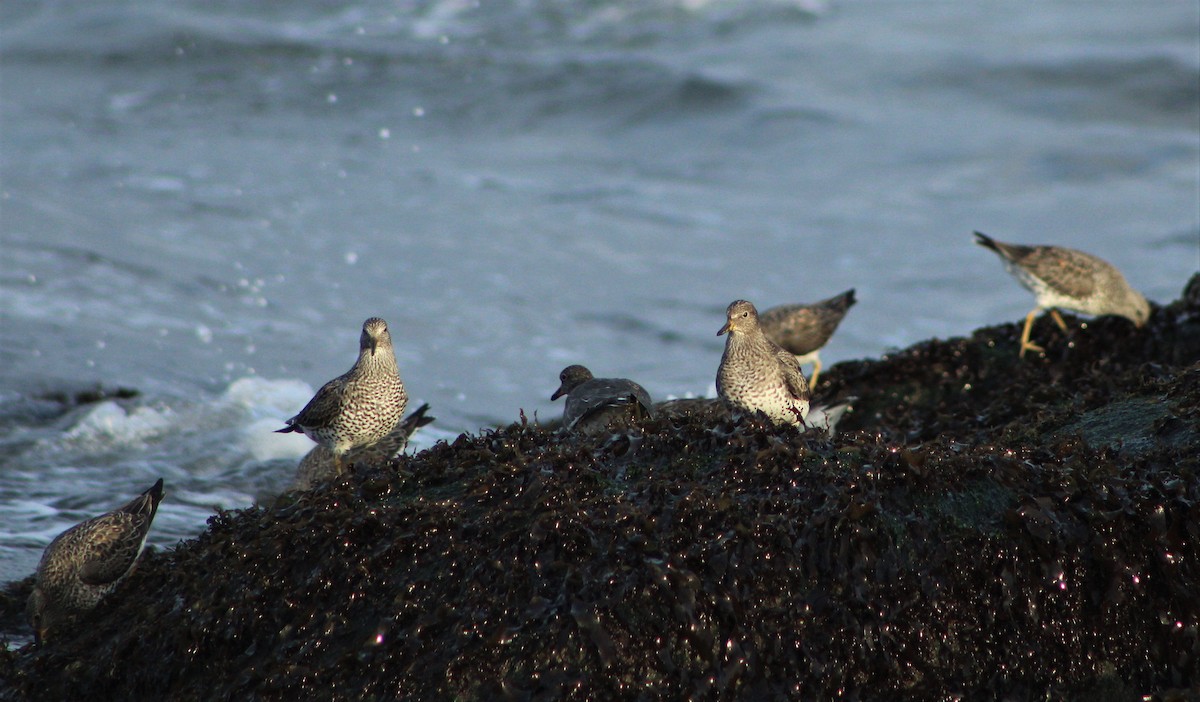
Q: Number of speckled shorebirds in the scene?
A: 7